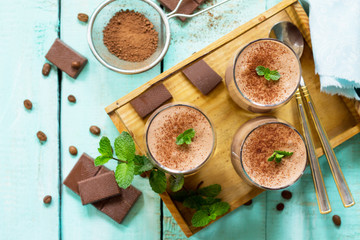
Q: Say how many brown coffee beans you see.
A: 13